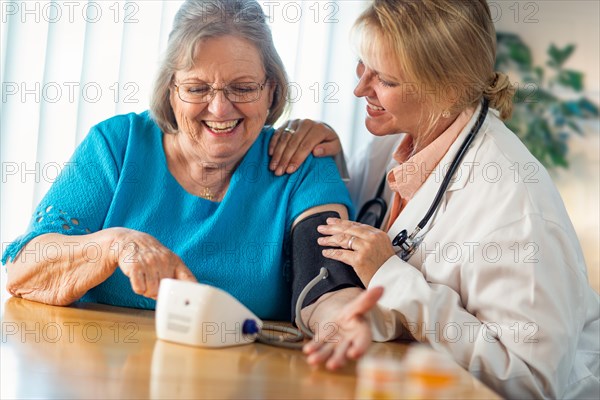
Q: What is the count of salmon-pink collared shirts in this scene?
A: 1